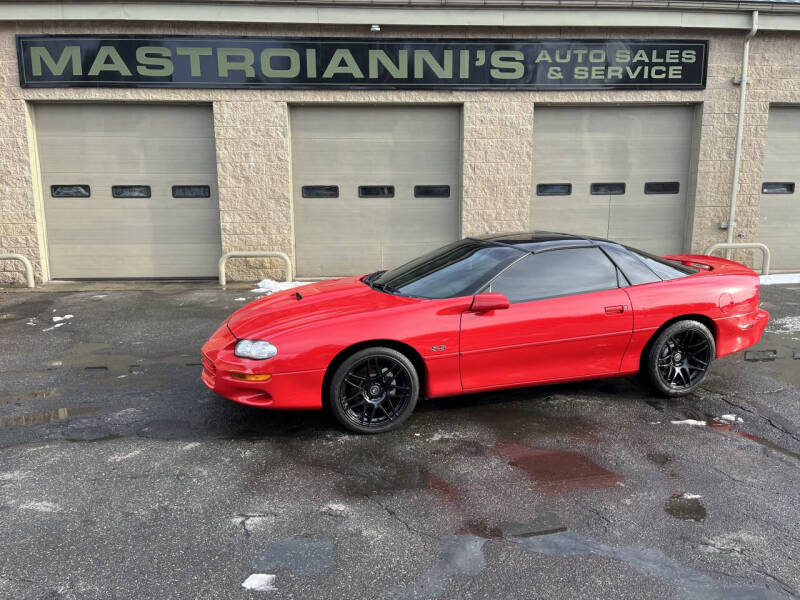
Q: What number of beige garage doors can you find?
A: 4